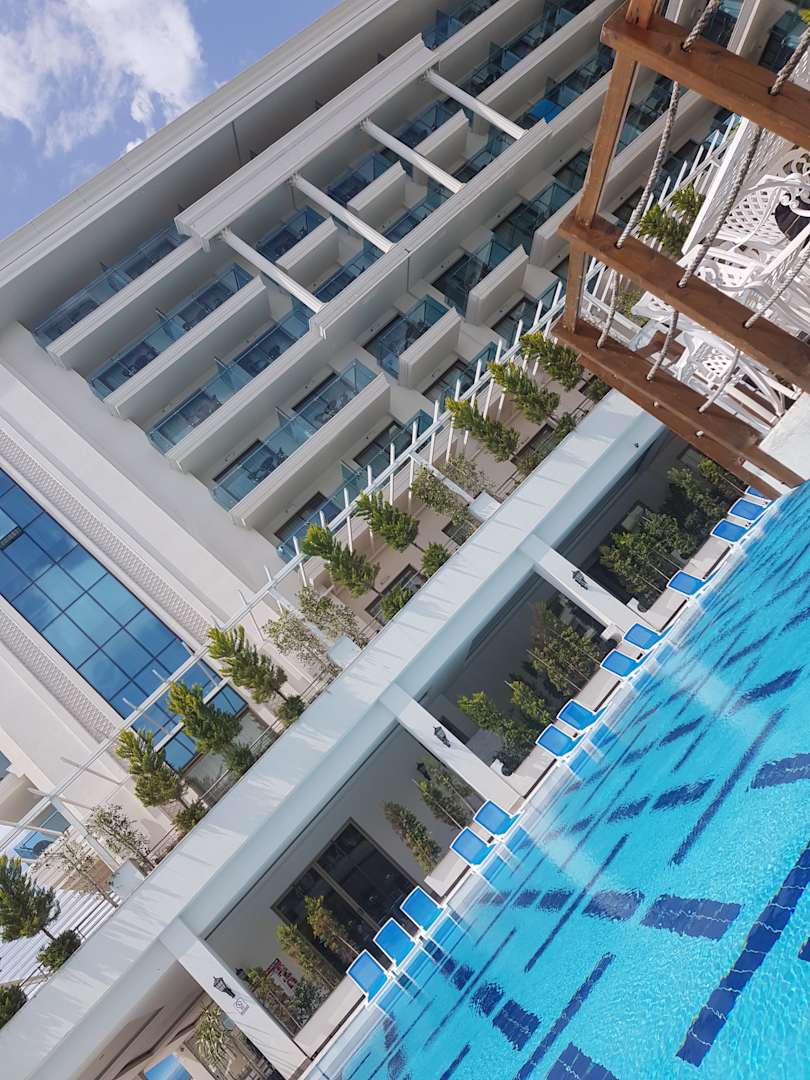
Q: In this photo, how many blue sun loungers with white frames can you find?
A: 13